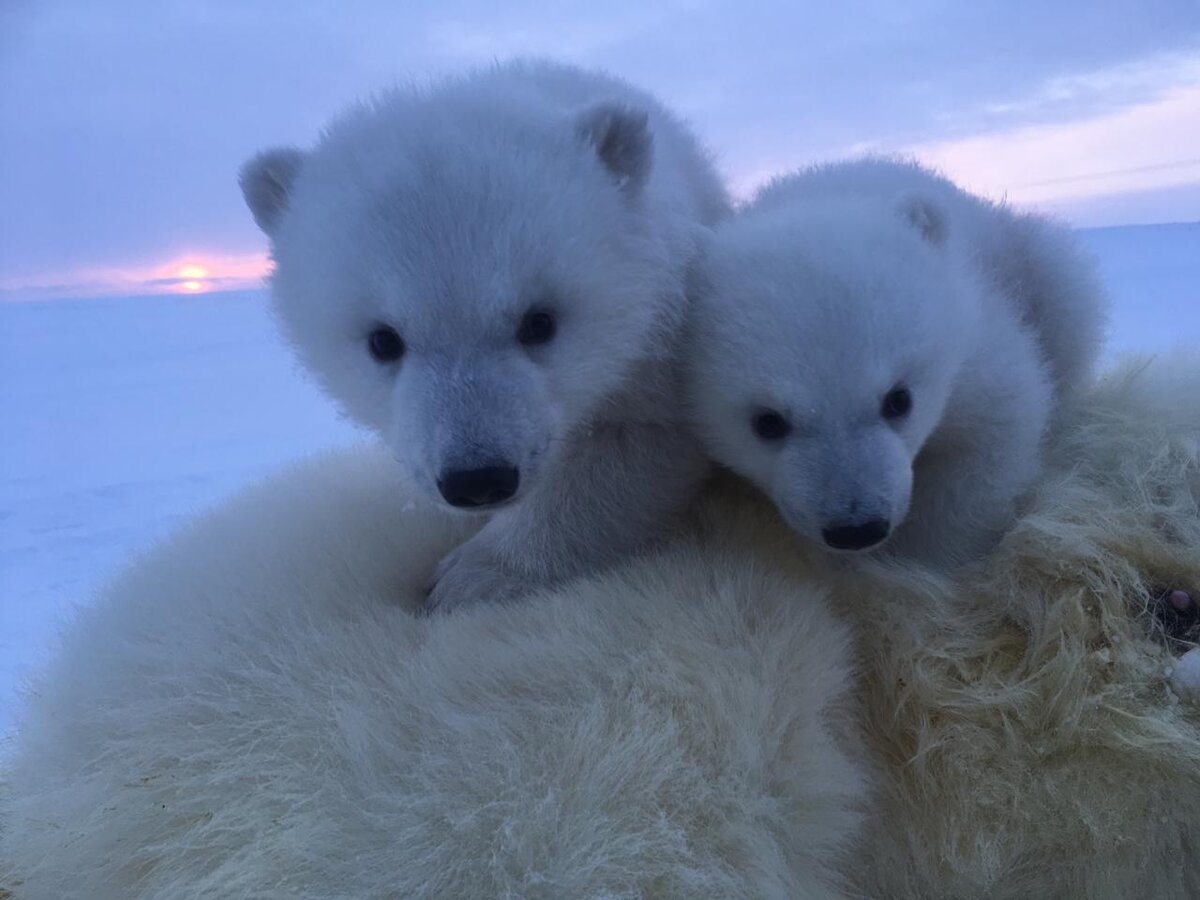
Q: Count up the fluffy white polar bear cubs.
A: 2